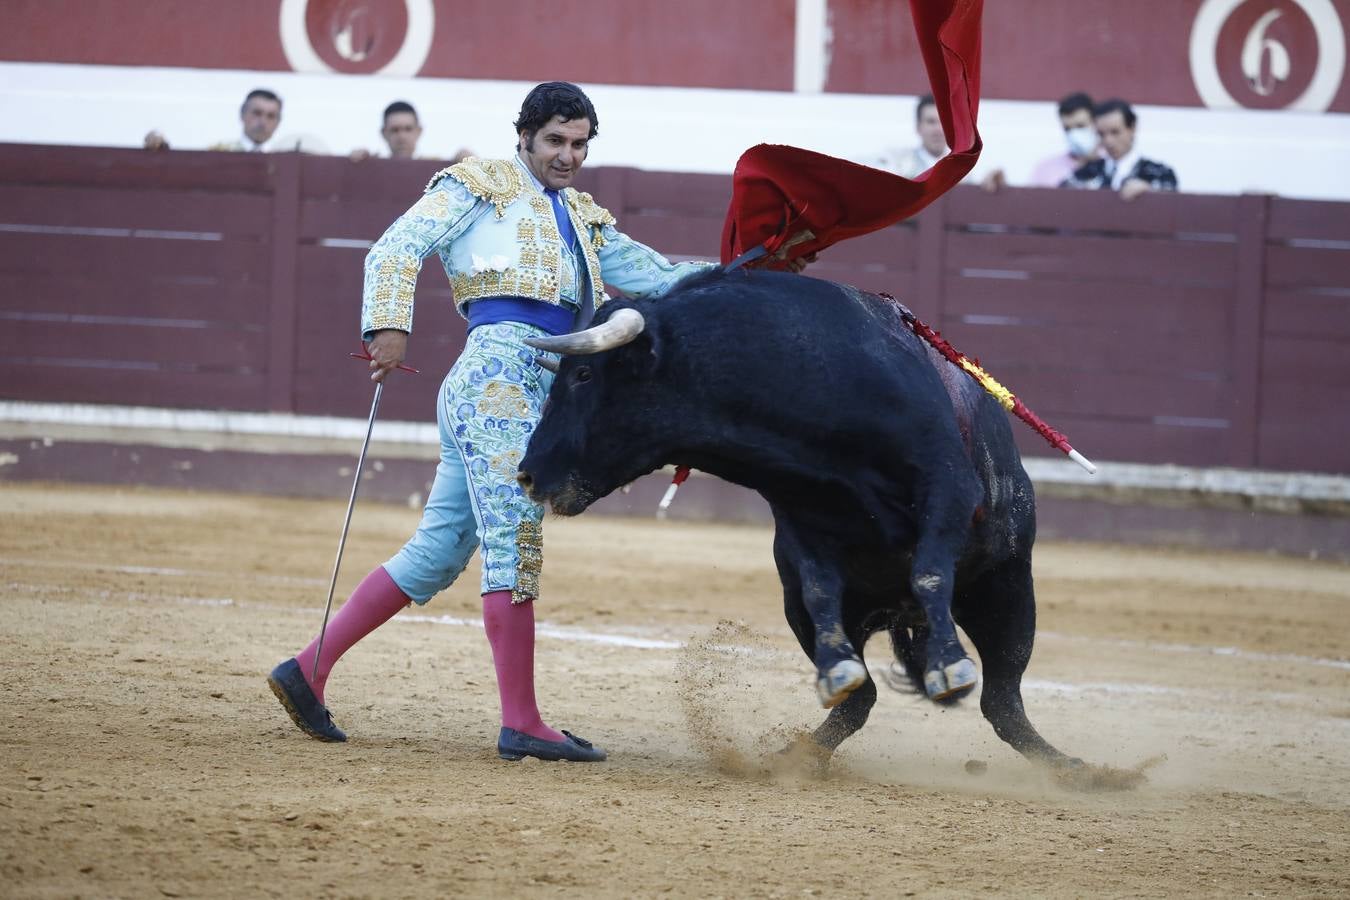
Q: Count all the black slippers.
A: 2